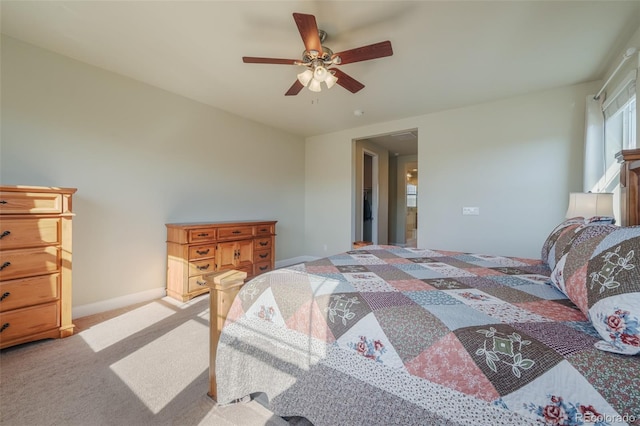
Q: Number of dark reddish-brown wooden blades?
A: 5